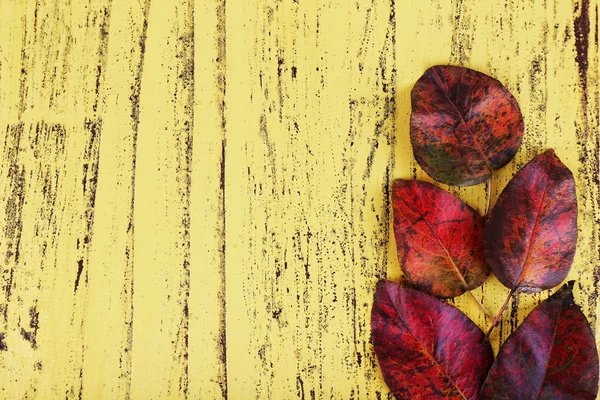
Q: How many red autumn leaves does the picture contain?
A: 5